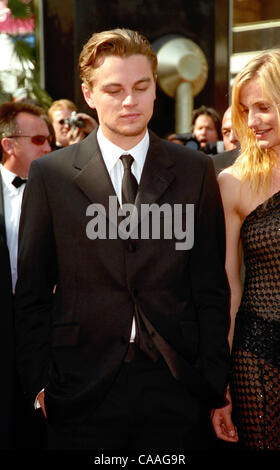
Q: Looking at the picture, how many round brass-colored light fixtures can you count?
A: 1